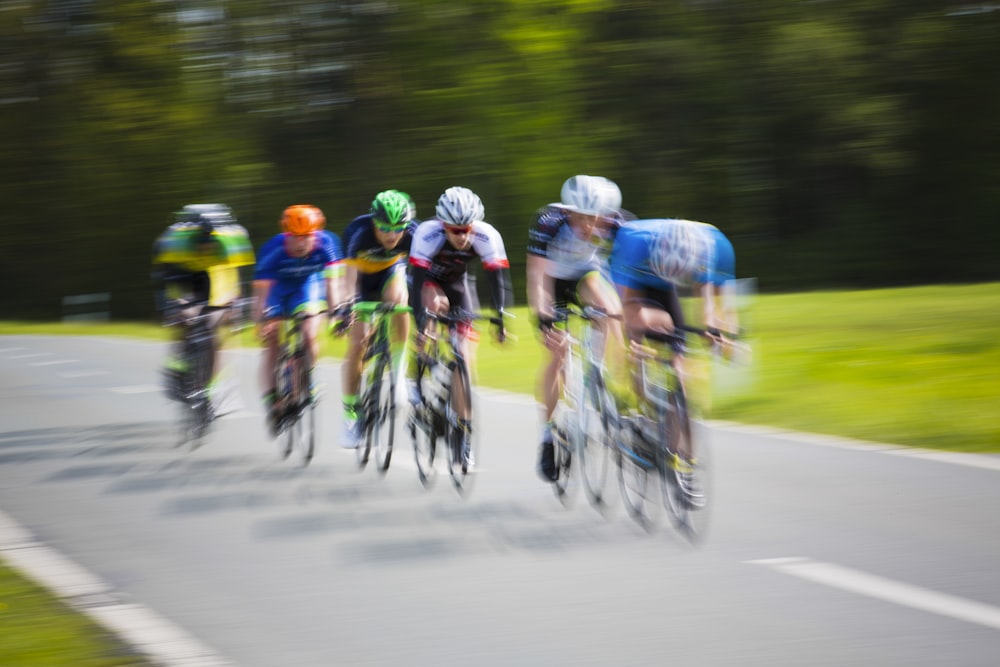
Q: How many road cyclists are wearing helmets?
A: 6